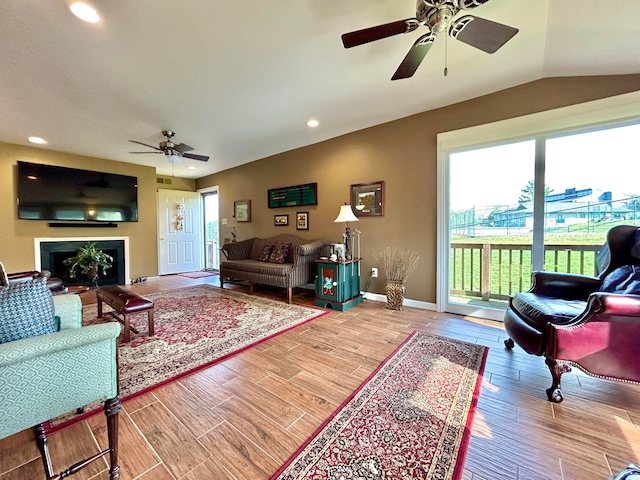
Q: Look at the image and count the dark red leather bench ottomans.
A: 1